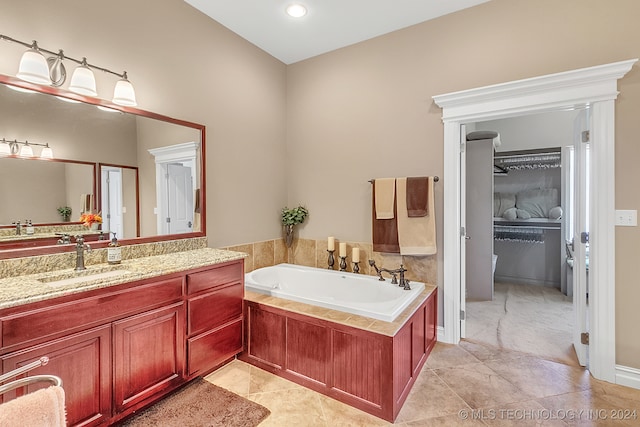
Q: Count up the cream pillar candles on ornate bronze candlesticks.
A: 3